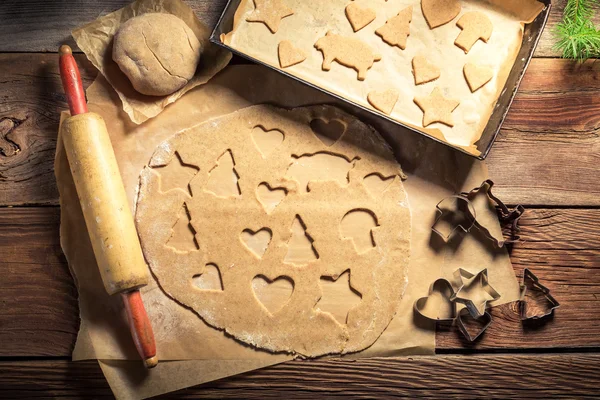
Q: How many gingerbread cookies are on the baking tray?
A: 11